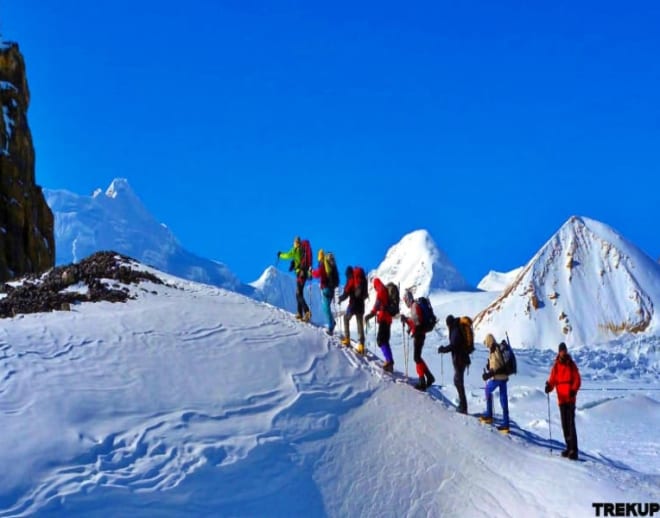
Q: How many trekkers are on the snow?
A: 8